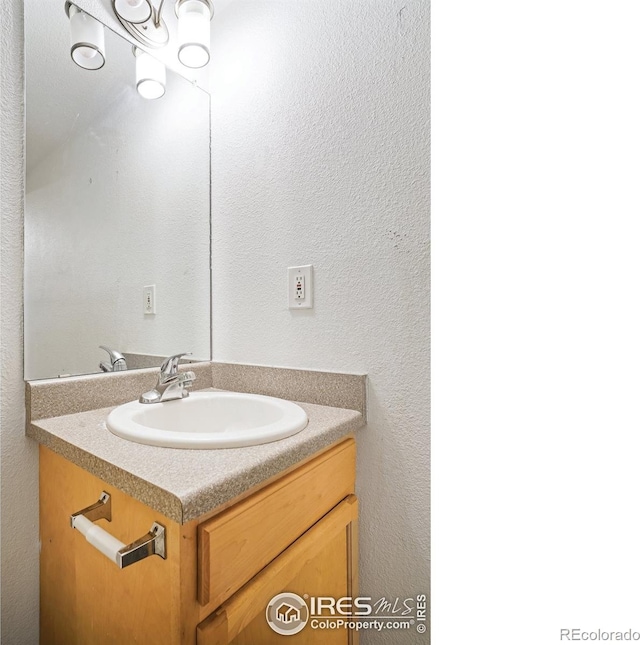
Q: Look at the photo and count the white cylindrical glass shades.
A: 4